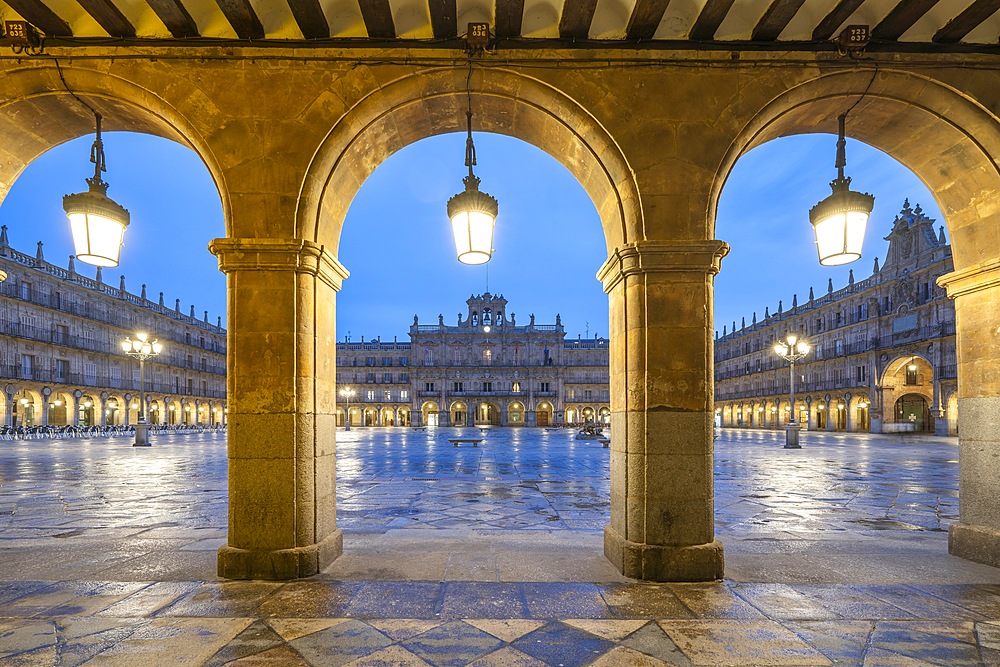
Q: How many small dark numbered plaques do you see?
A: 3